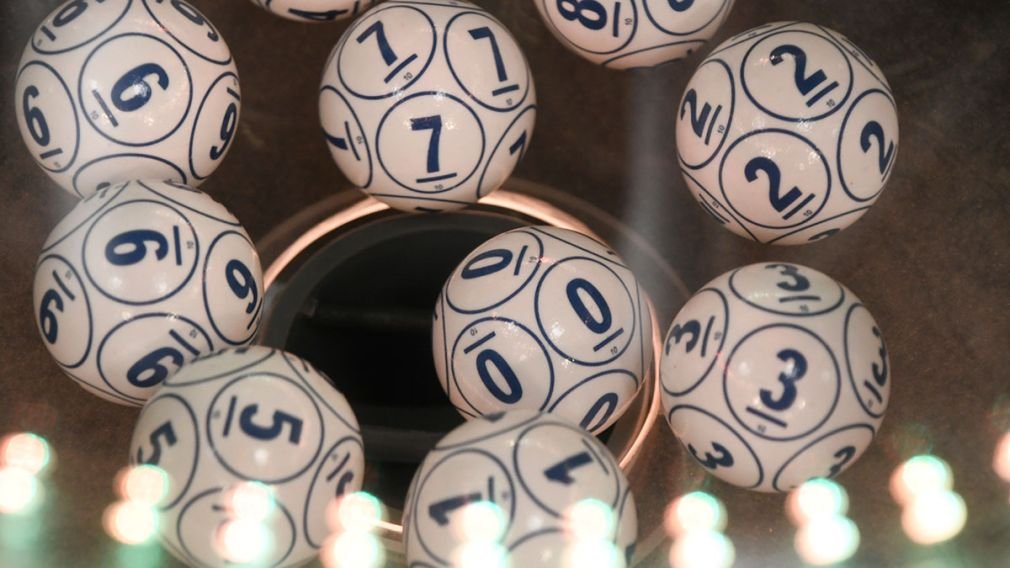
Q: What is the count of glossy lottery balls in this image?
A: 10